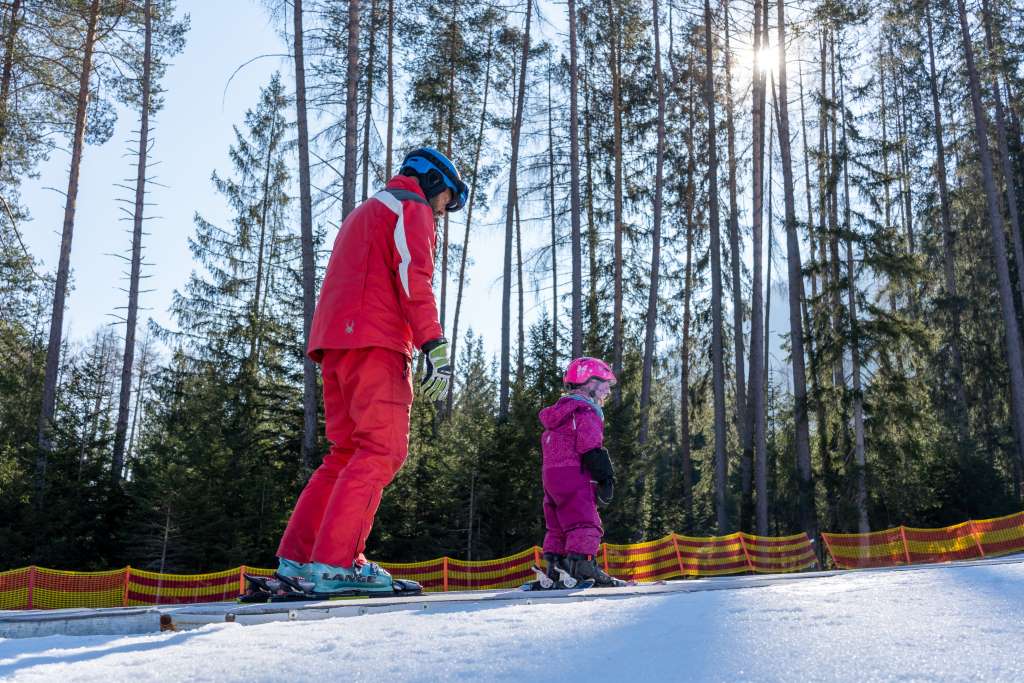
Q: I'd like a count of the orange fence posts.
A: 11